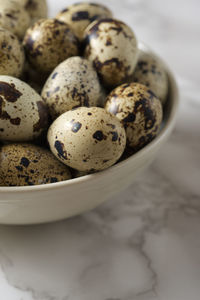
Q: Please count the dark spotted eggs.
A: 12